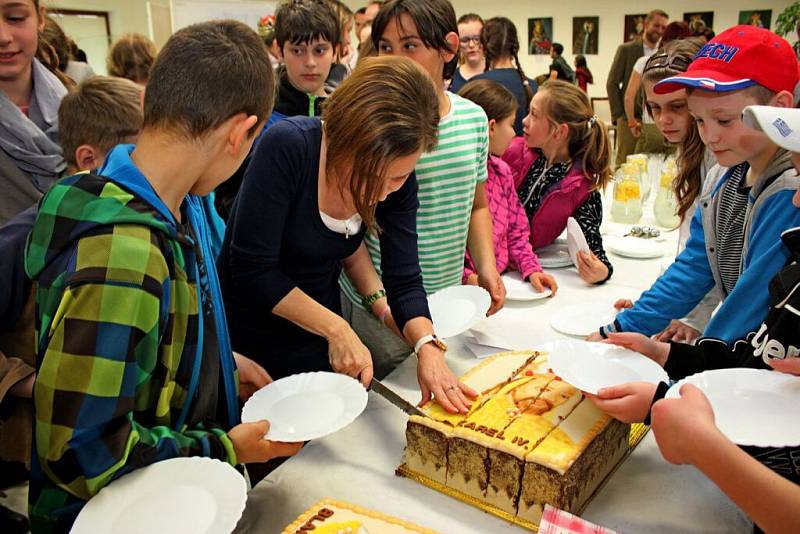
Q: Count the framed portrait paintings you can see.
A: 5